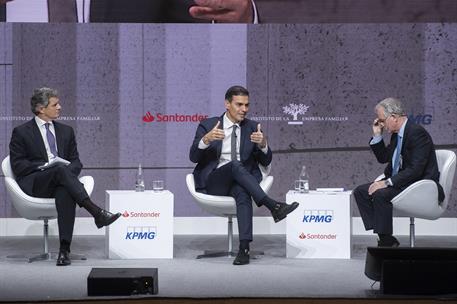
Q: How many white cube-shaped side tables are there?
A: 2